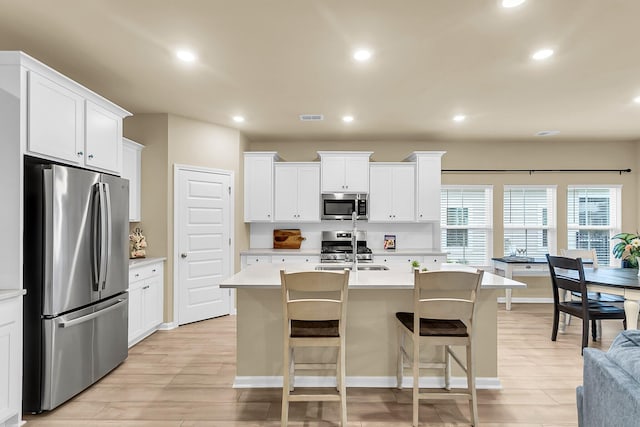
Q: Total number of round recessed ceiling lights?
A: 8